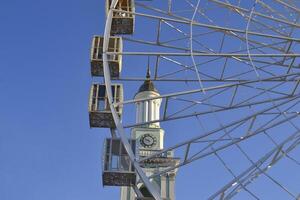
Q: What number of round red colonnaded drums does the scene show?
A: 0